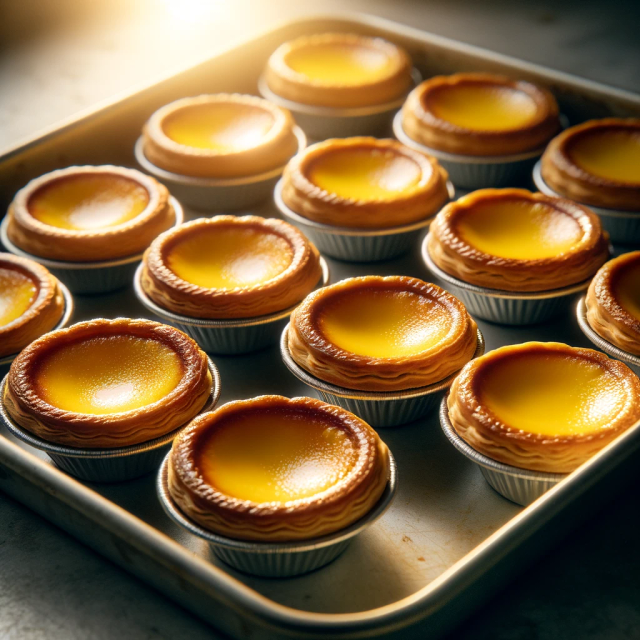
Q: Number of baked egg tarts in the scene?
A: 14